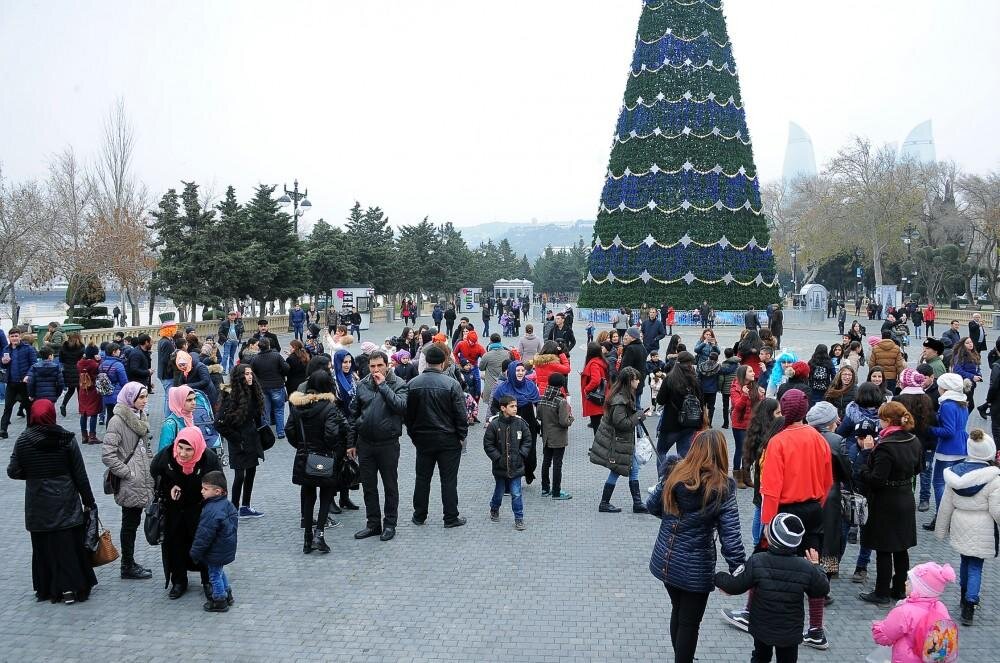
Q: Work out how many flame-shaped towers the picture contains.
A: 2